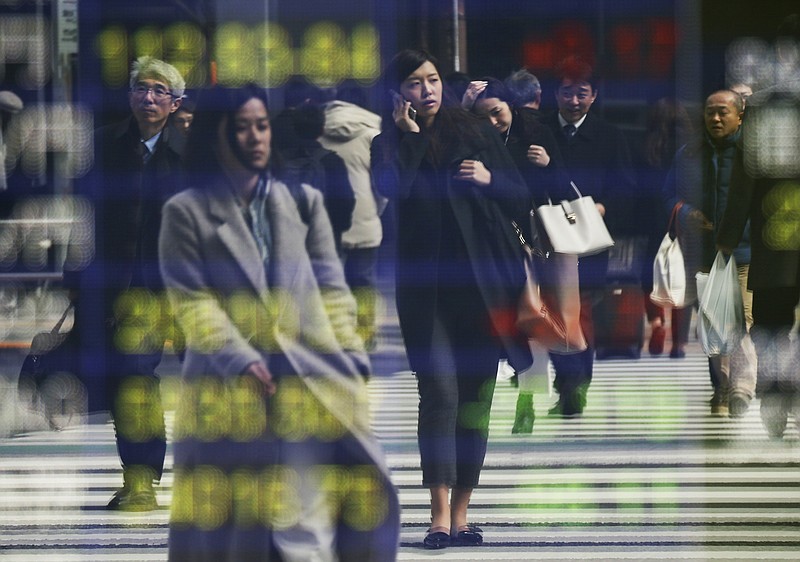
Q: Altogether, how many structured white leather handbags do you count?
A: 1